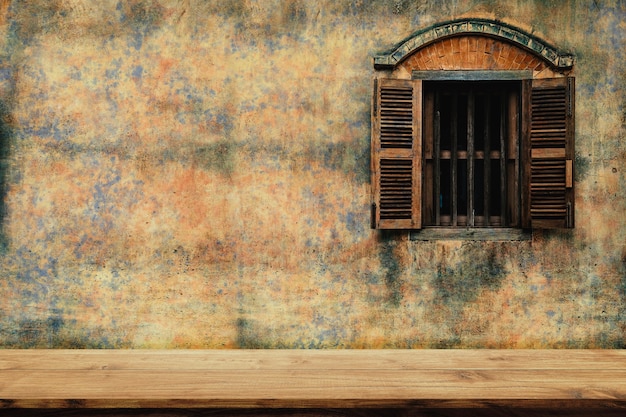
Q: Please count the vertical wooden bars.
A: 5